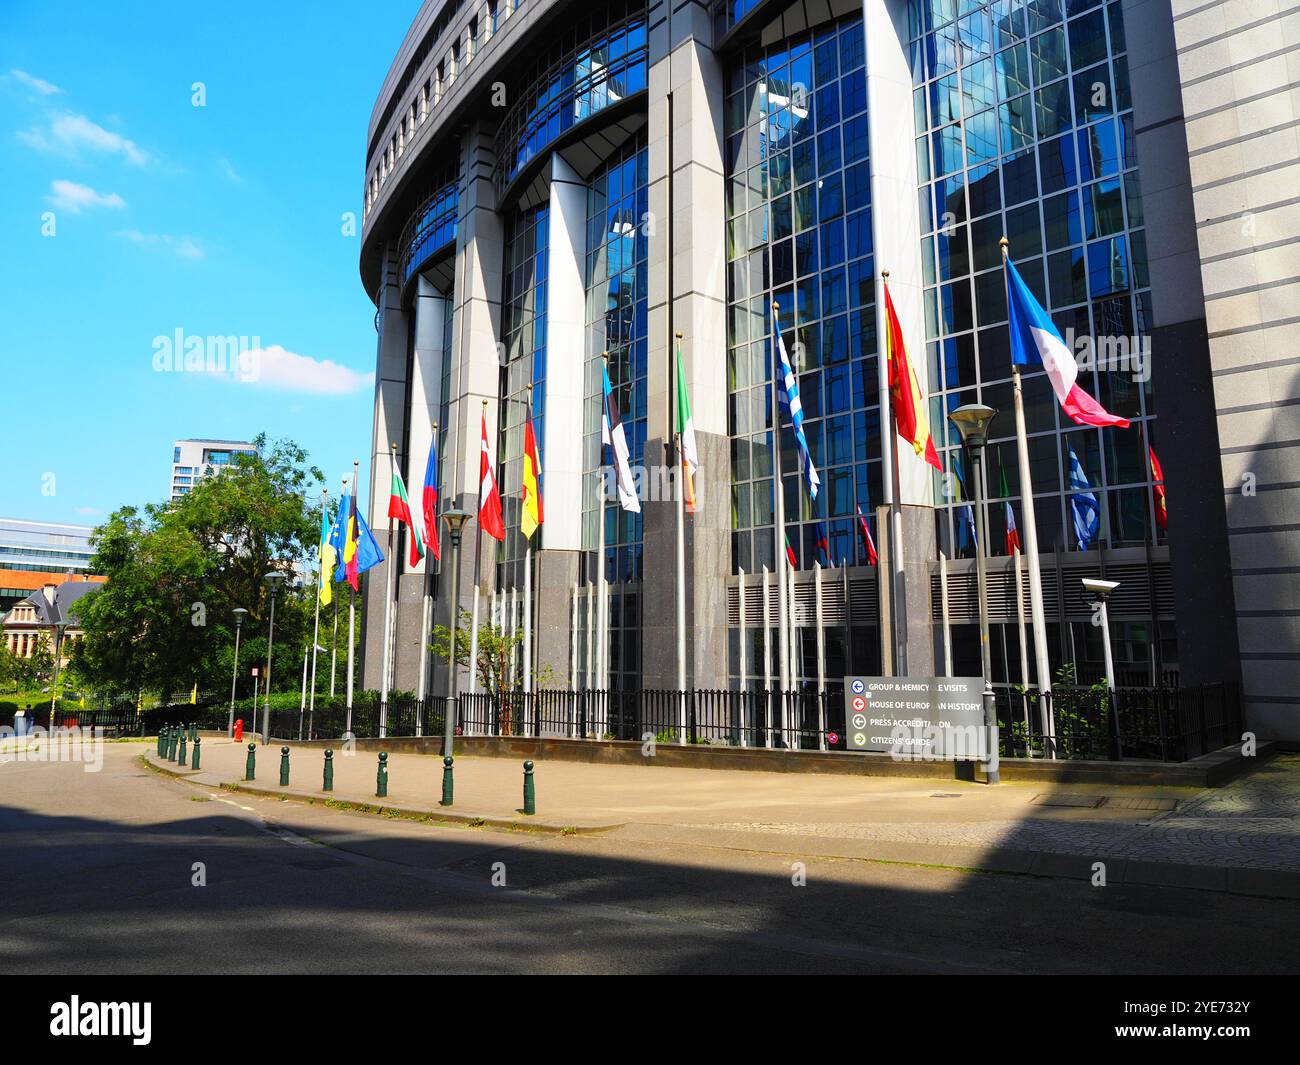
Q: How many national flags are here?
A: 11